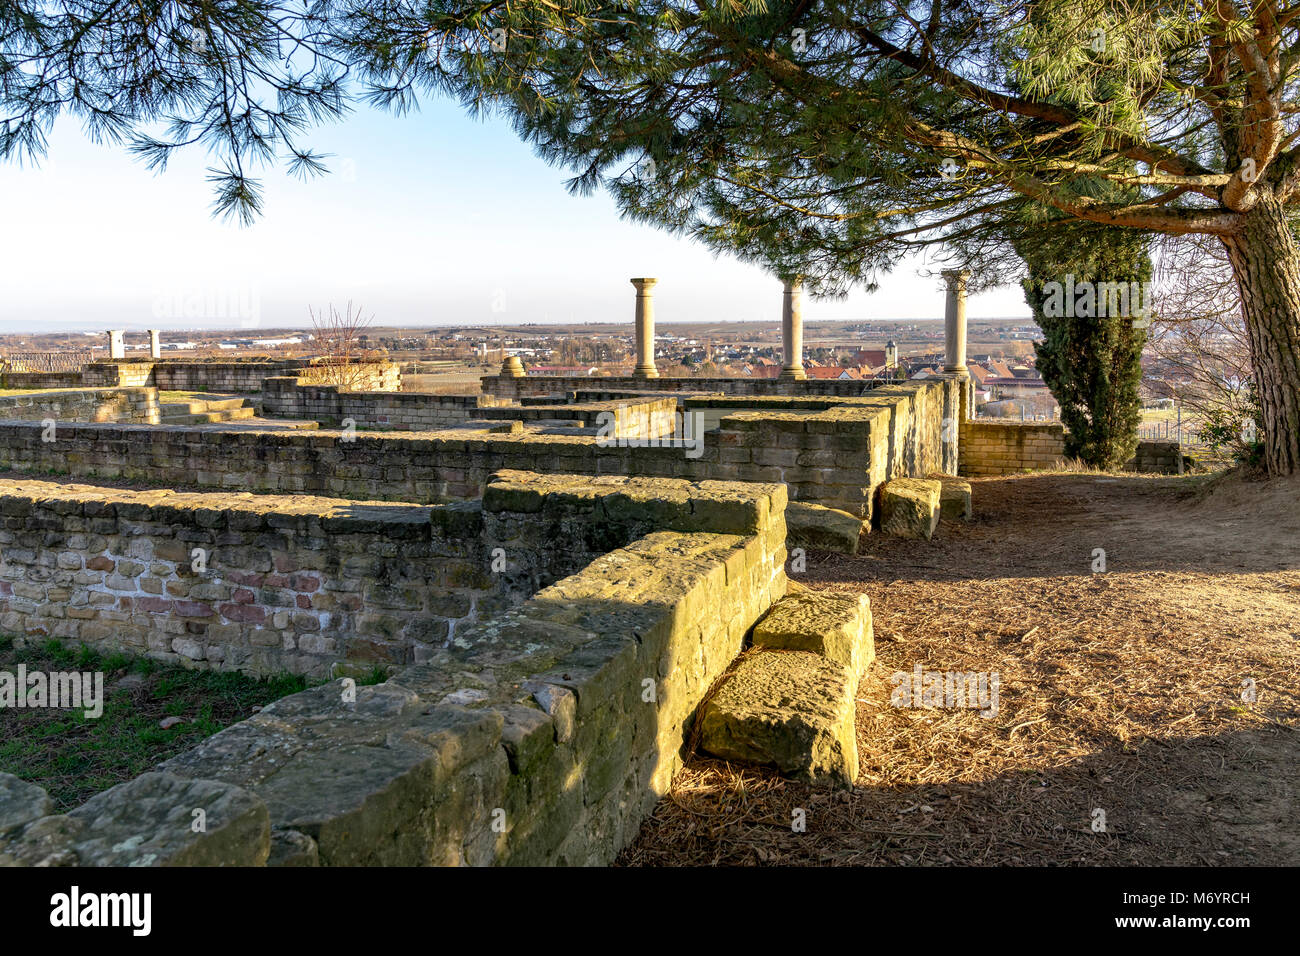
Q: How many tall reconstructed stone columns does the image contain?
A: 3